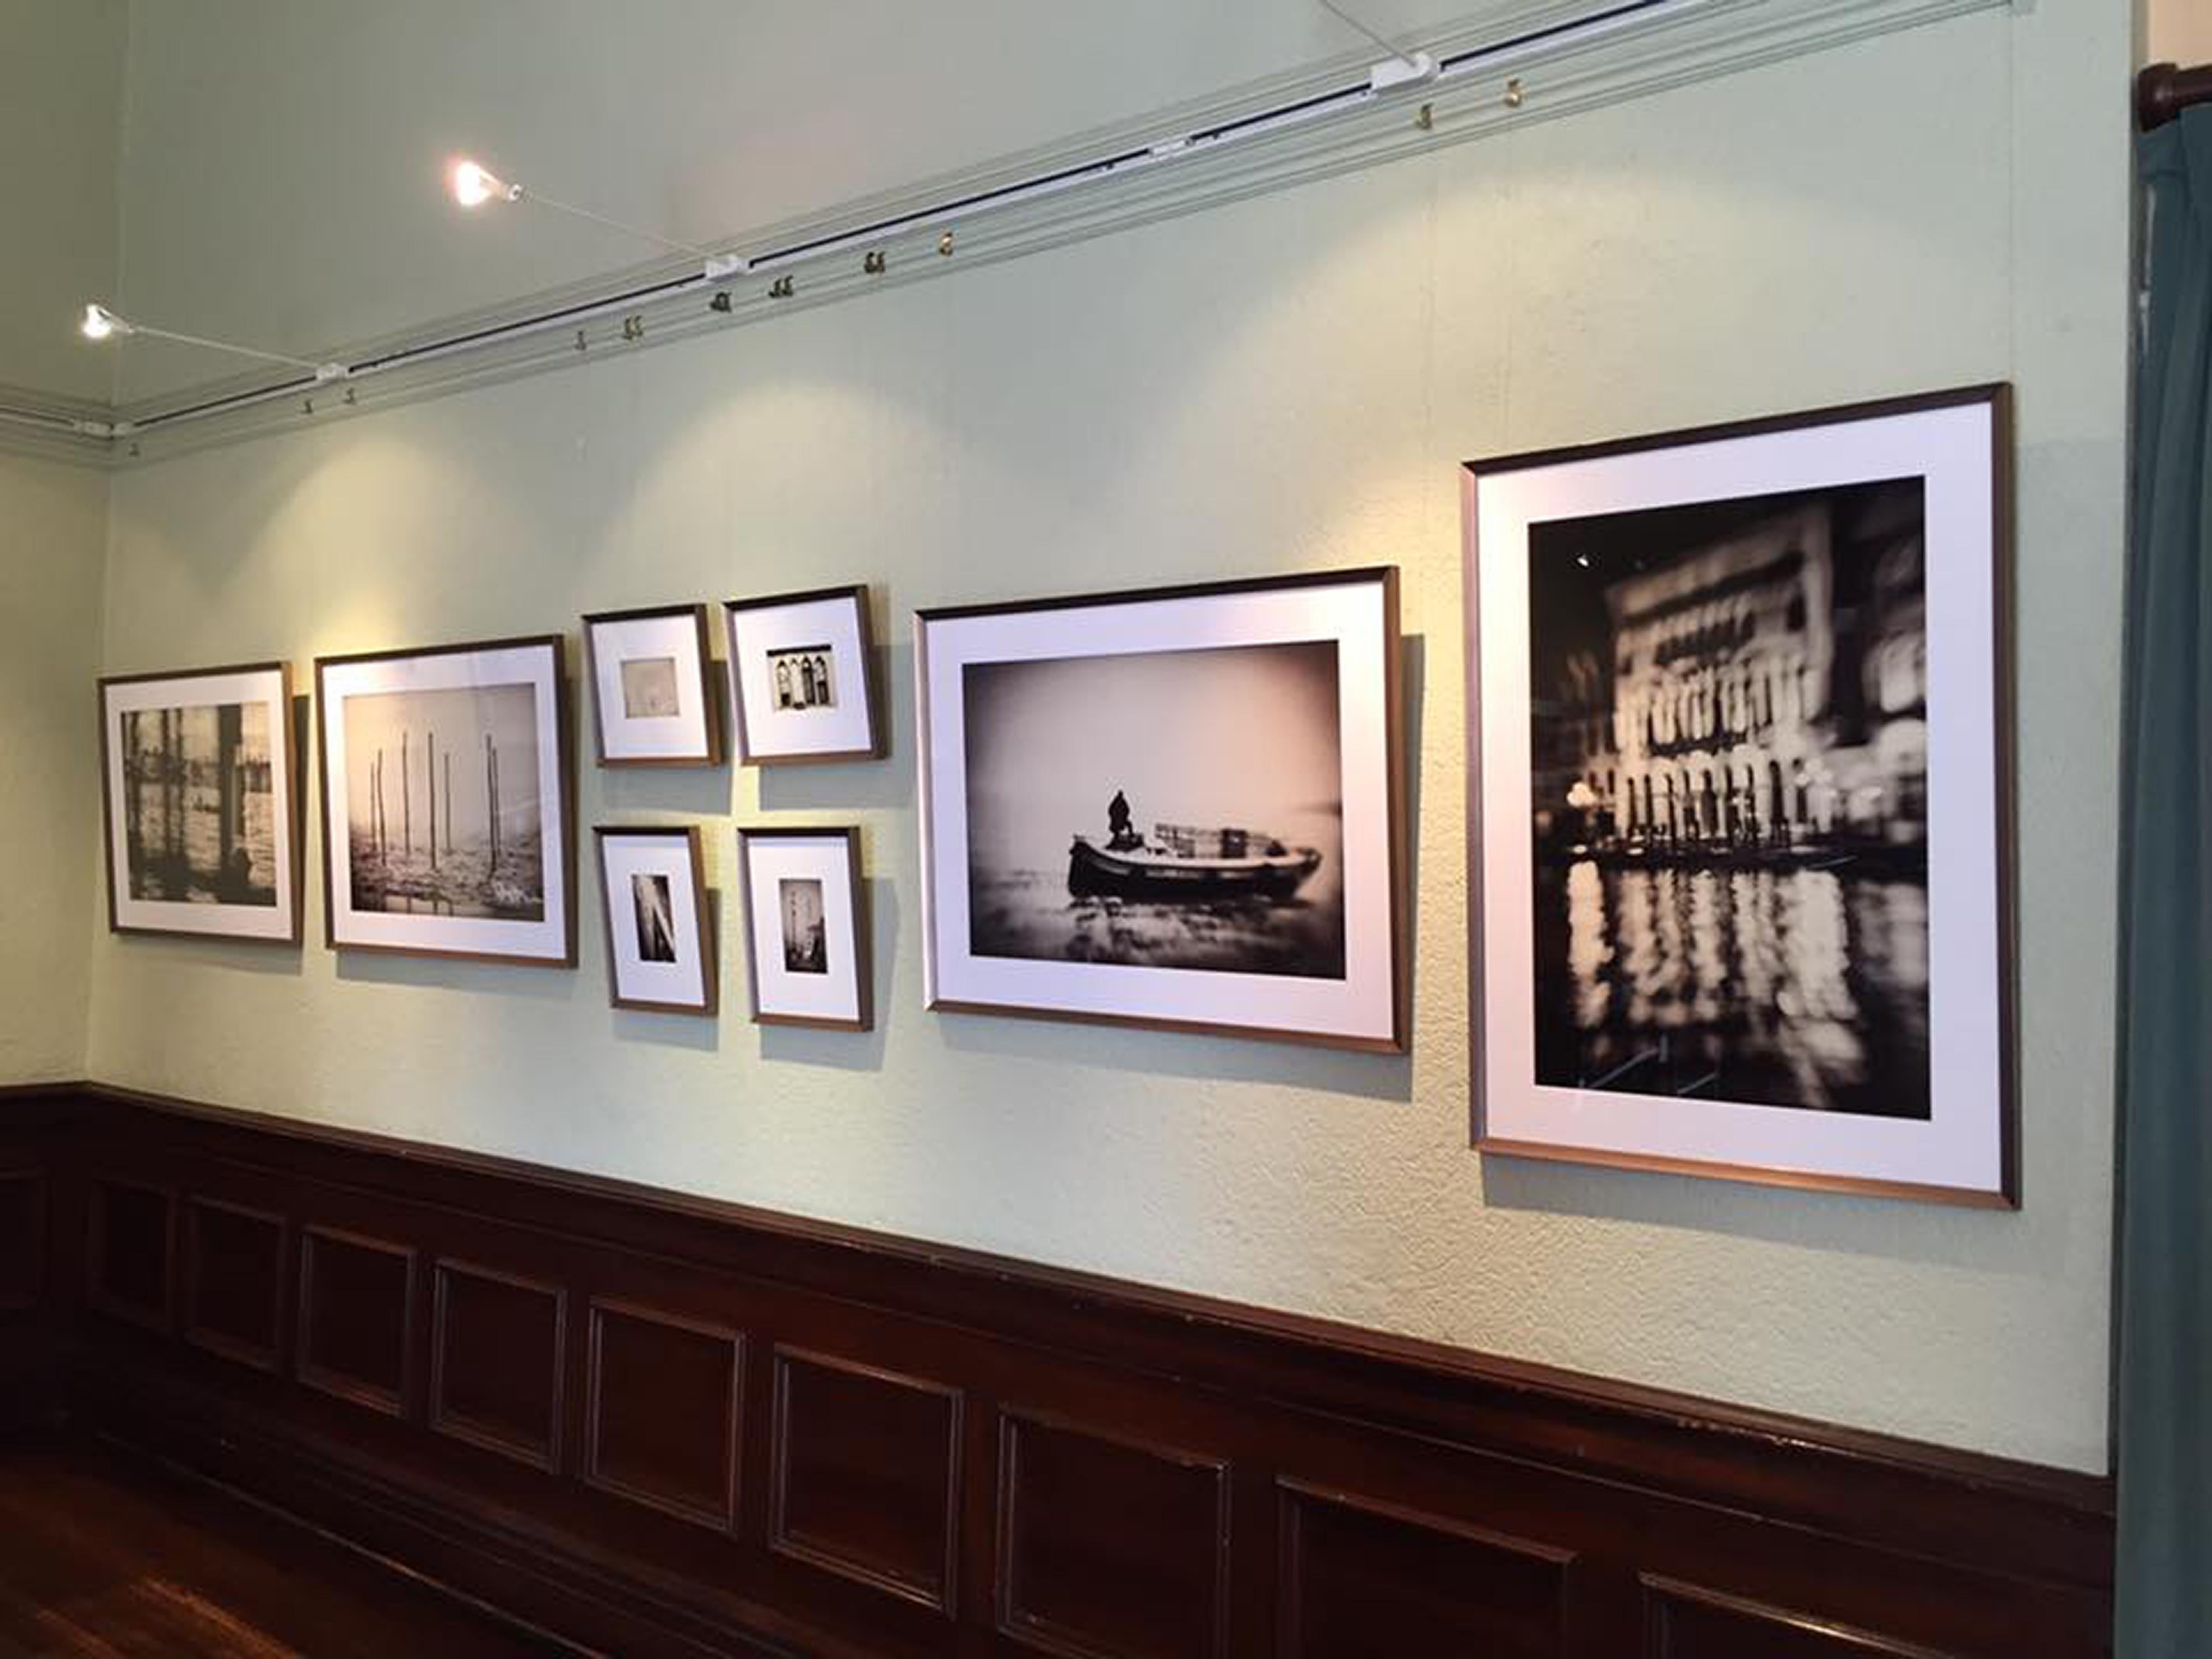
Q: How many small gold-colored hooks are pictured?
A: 15